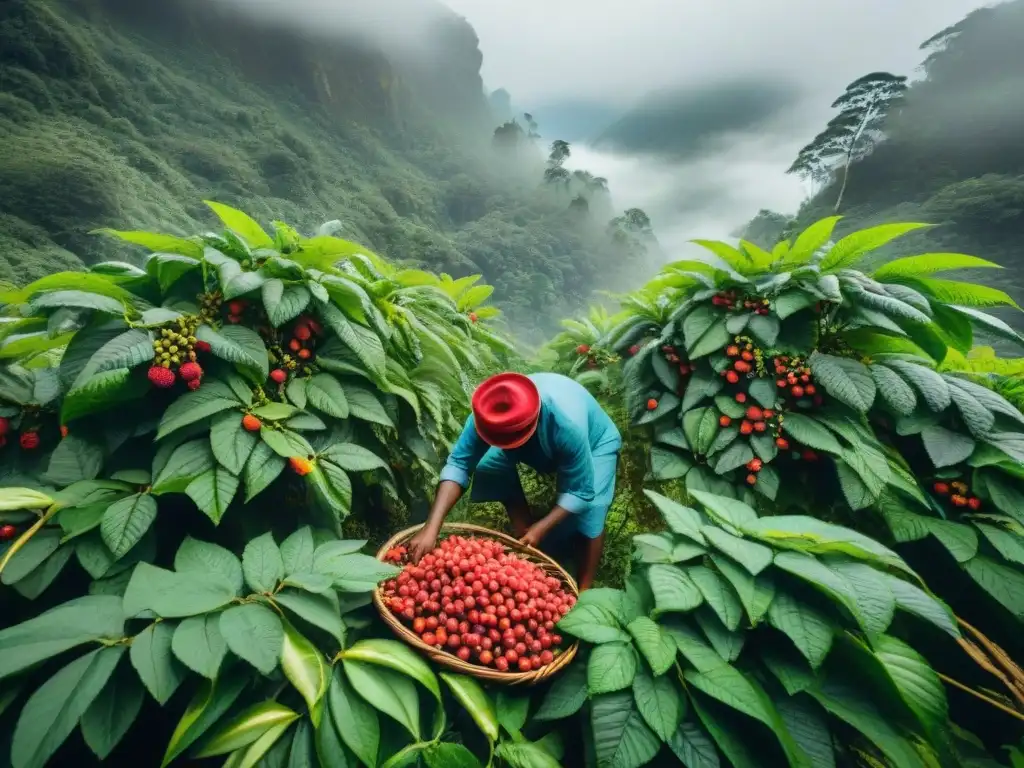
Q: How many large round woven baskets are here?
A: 1